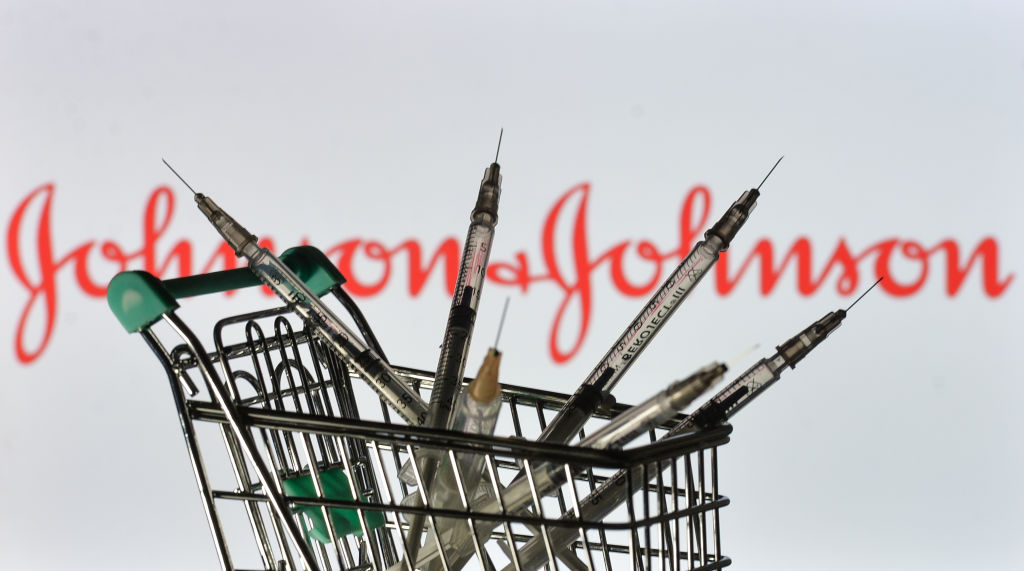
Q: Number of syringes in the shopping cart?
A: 6